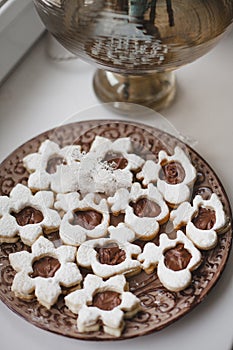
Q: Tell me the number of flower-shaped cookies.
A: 5